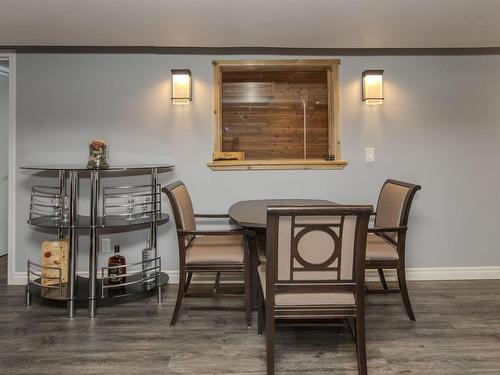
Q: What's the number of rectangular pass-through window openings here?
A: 1